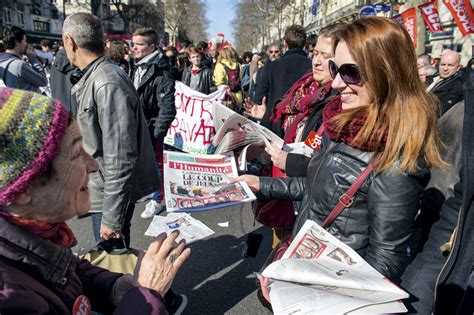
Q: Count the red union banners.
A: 3